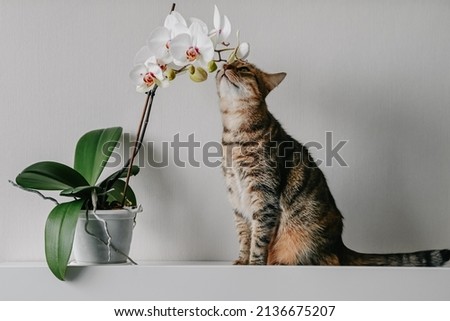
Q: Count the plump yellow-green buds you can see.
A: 4